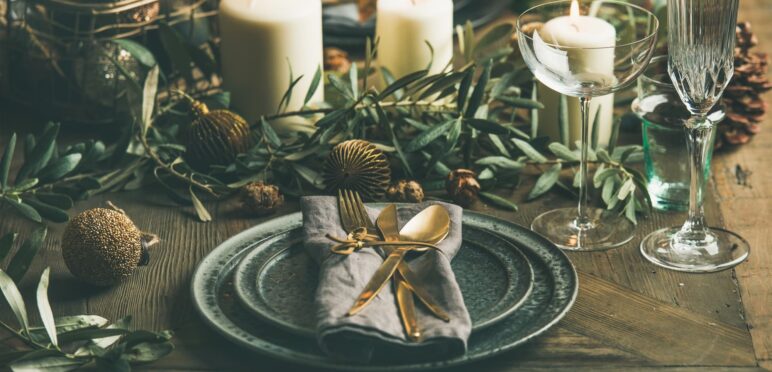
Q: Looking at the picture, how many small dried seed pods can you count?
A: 3